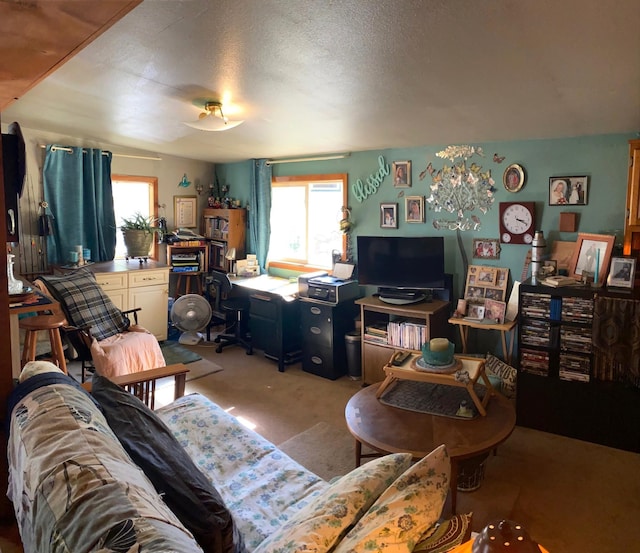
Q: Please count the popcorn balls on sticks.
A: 0